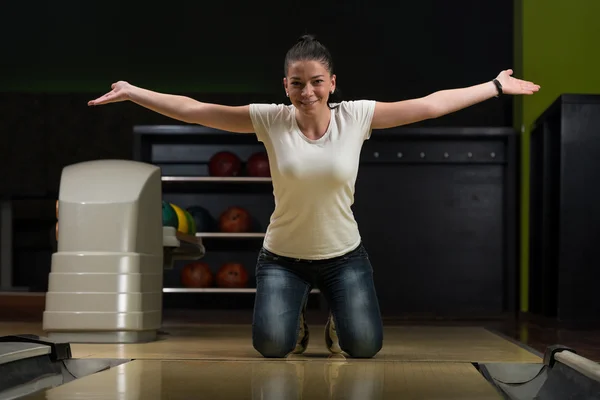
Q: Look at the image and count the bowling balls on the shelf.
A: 6